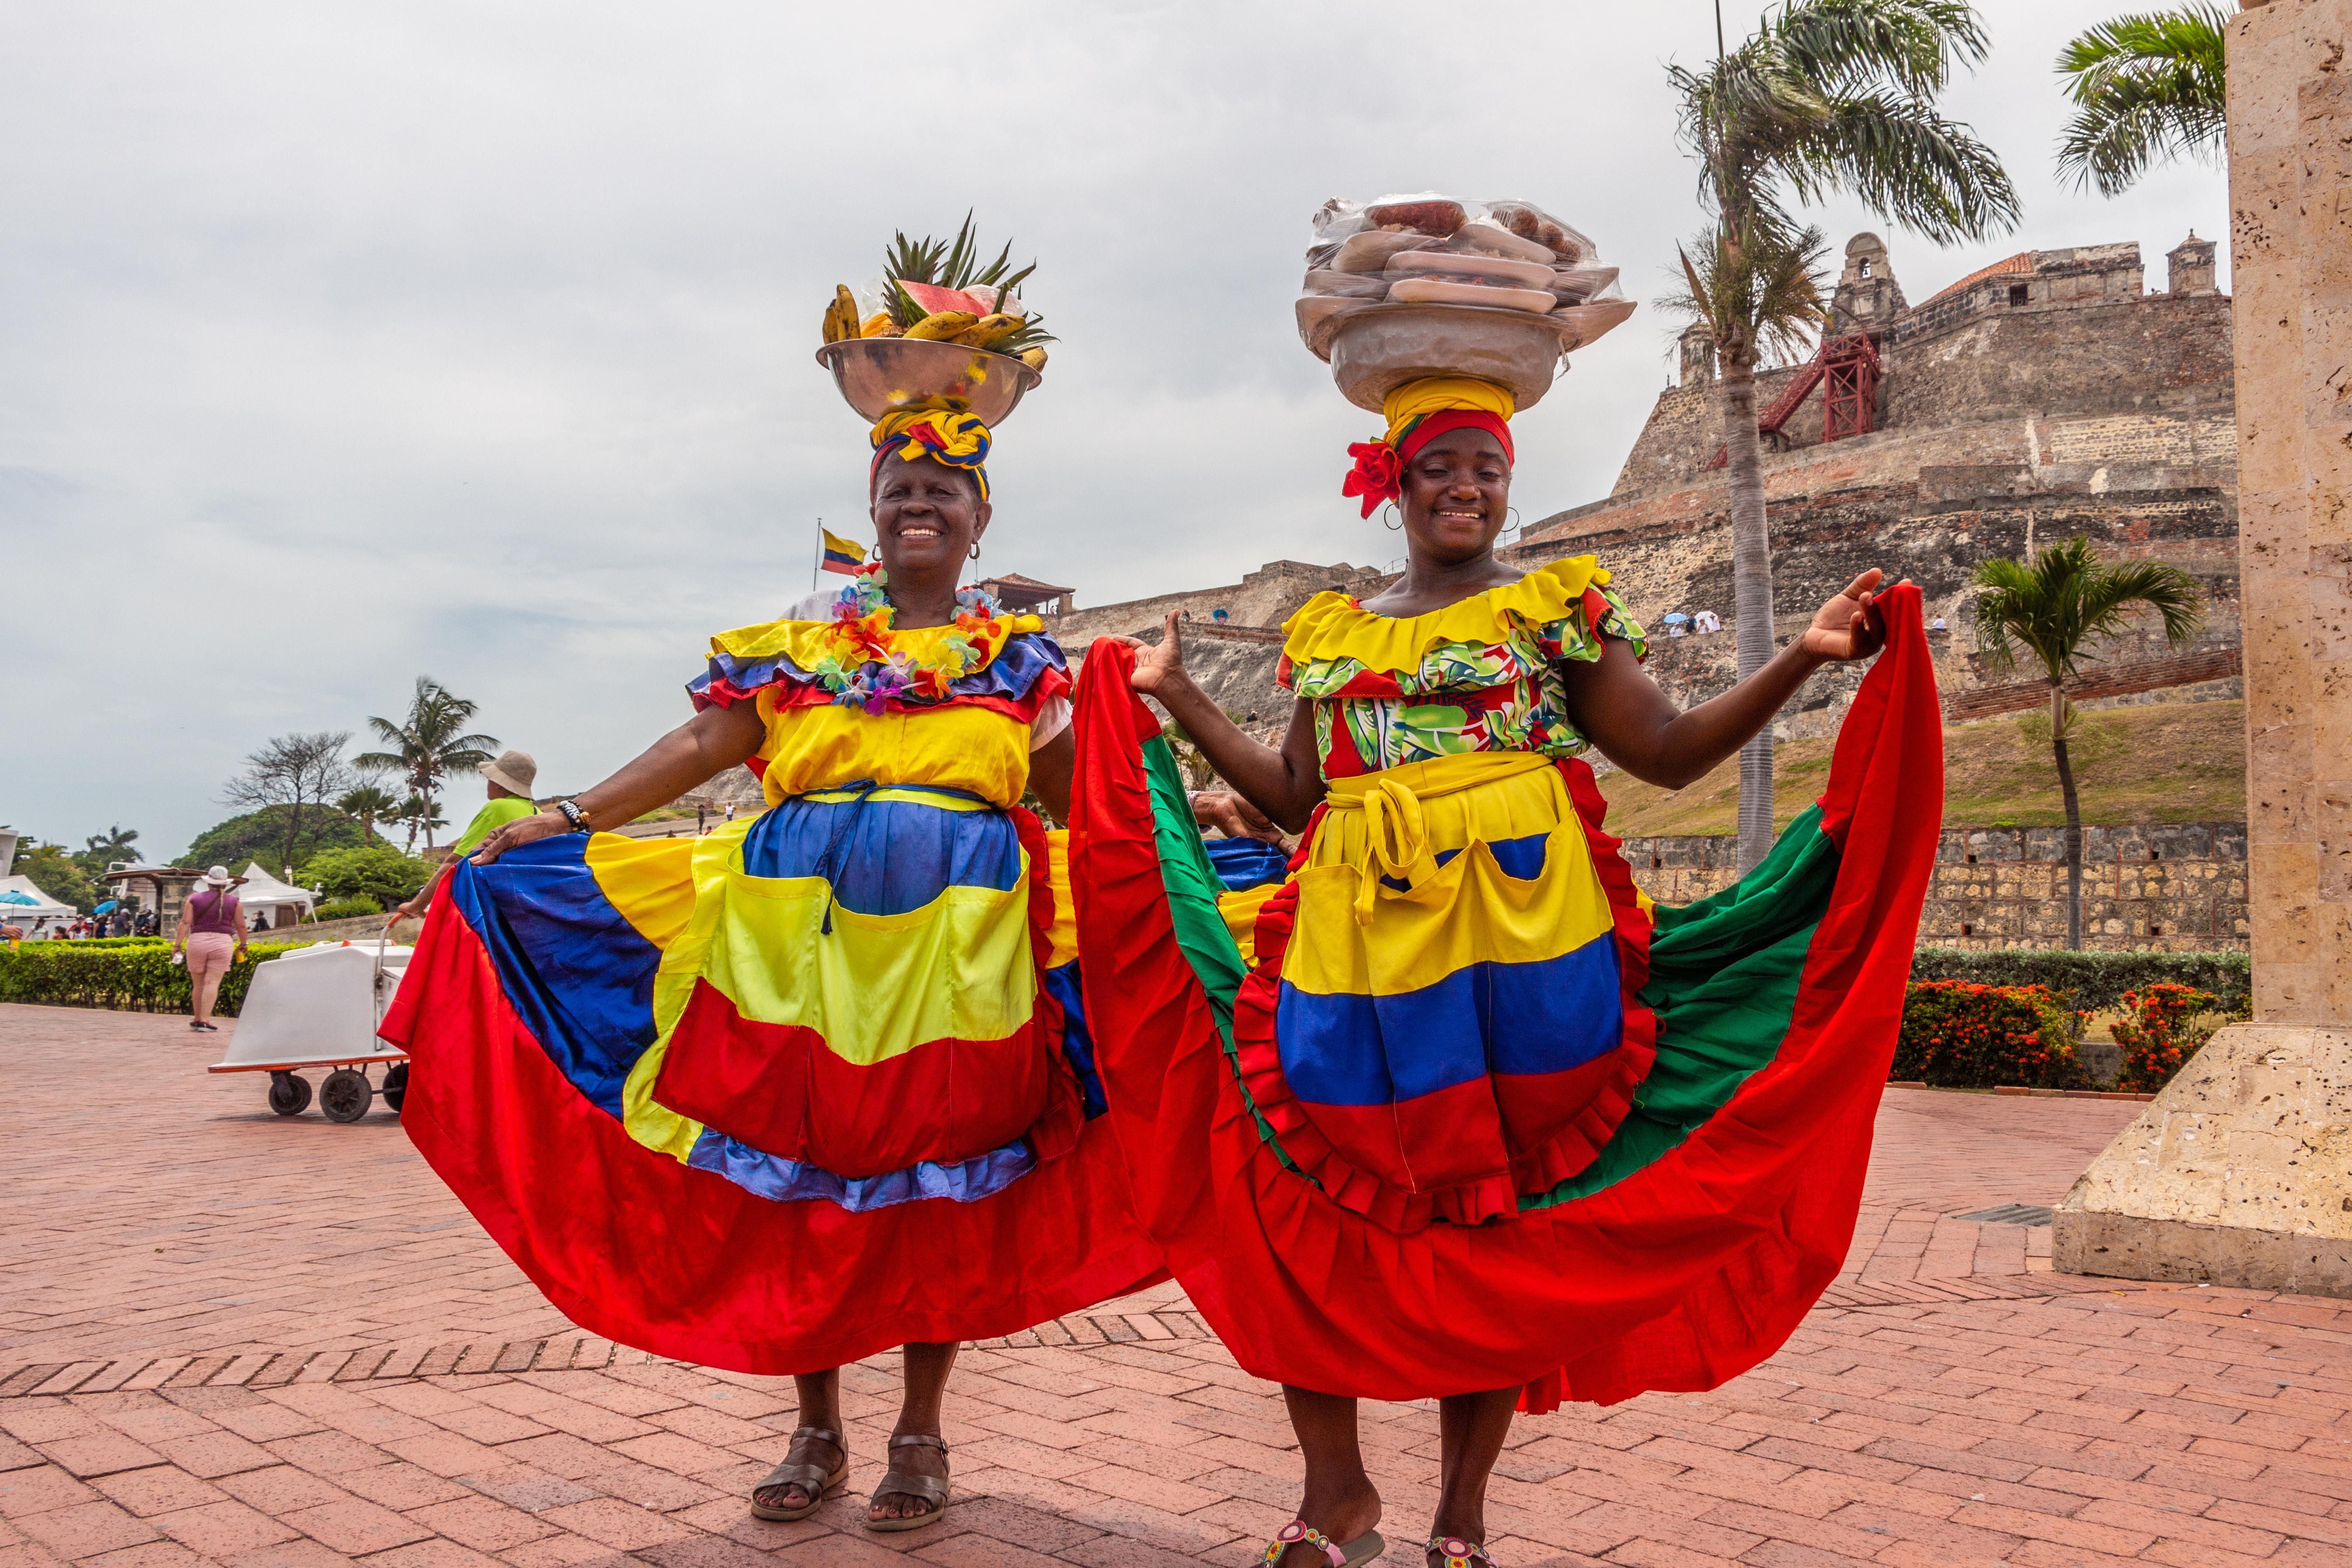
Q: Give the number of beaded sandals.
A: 2